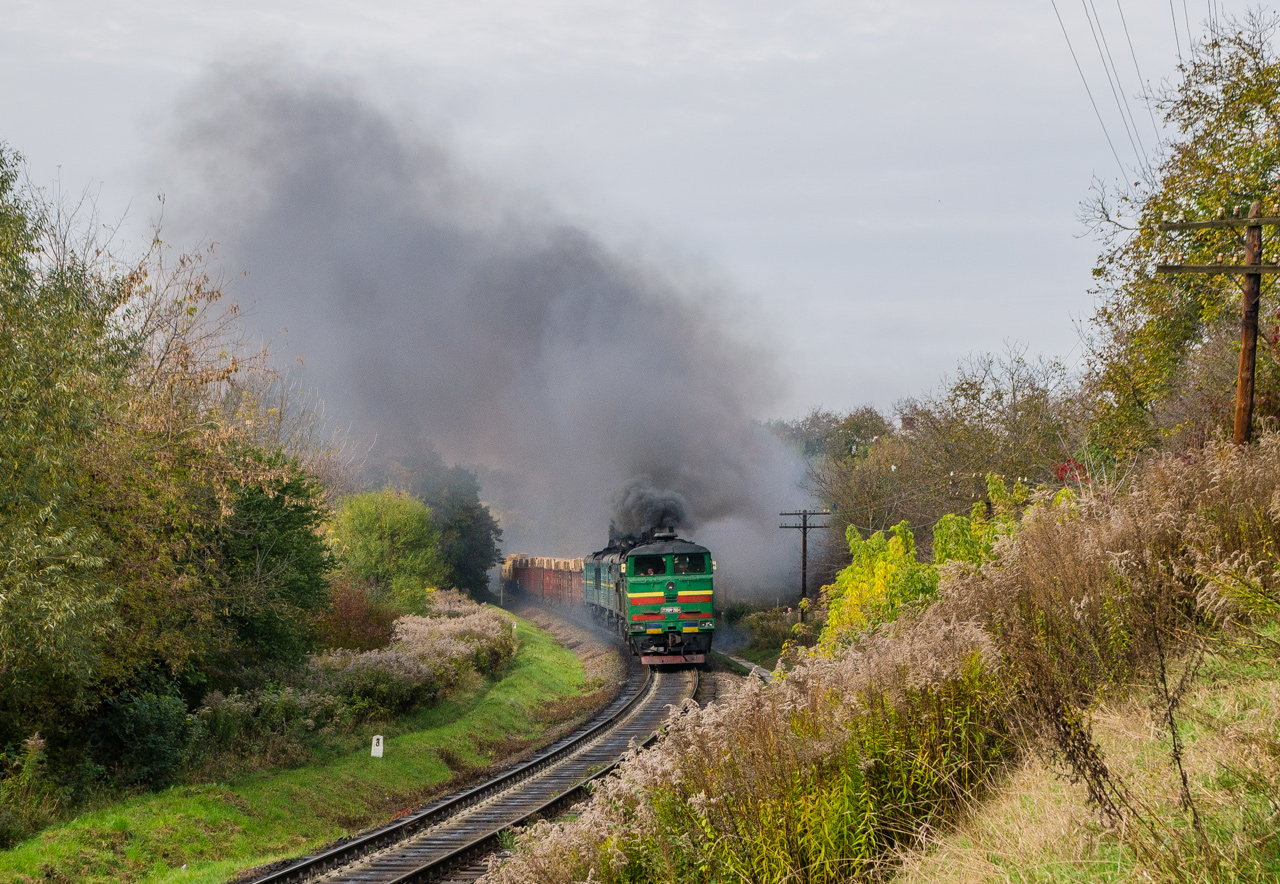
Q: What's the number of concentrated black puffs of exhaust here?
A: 1